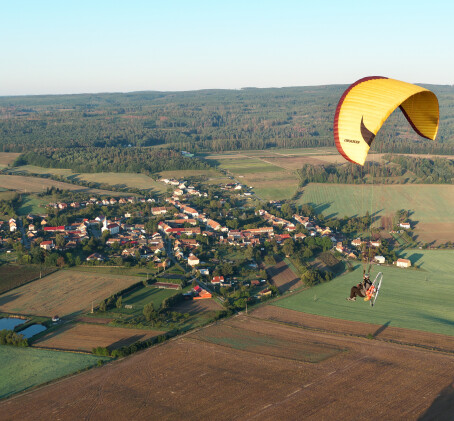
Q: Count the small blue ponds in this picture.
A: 2